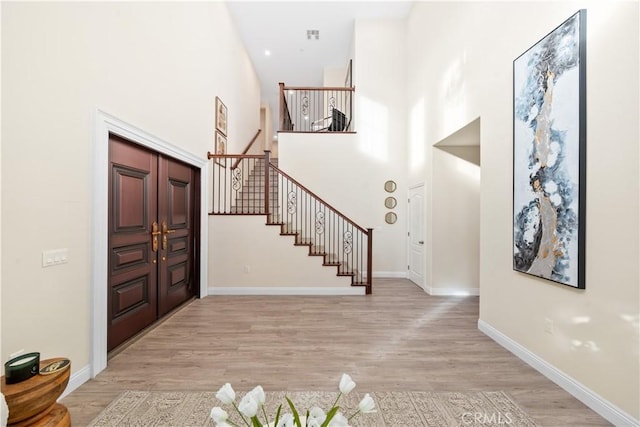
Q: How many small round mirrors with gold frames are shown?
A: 3